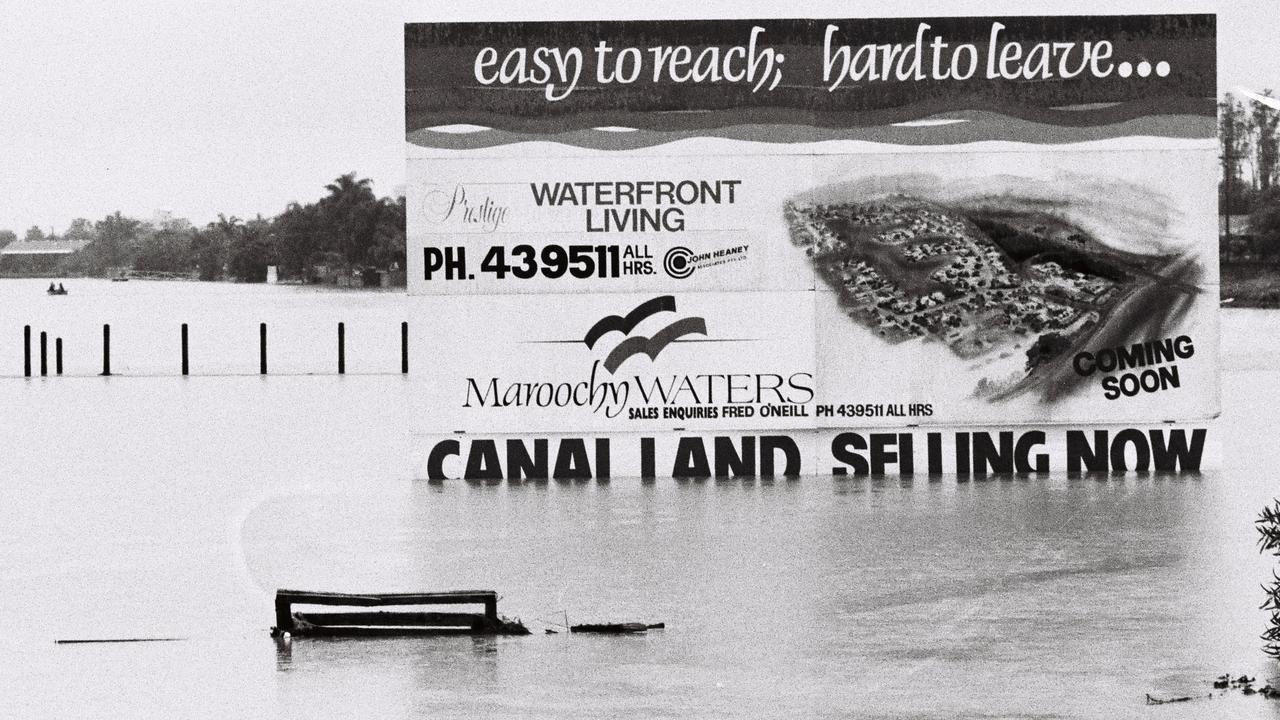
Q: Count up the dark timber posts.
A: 8